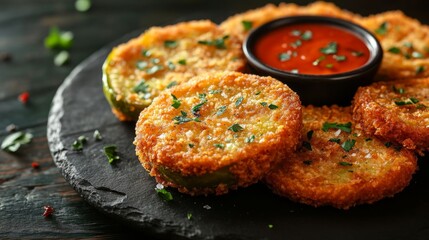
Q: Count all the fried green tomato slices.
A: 6